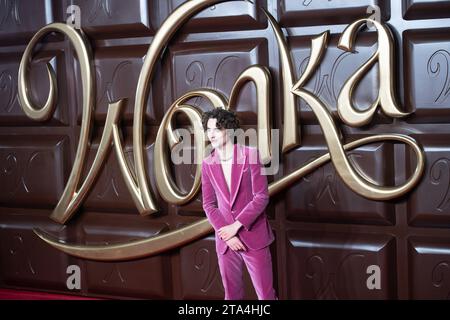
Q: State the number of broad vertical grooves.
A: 4